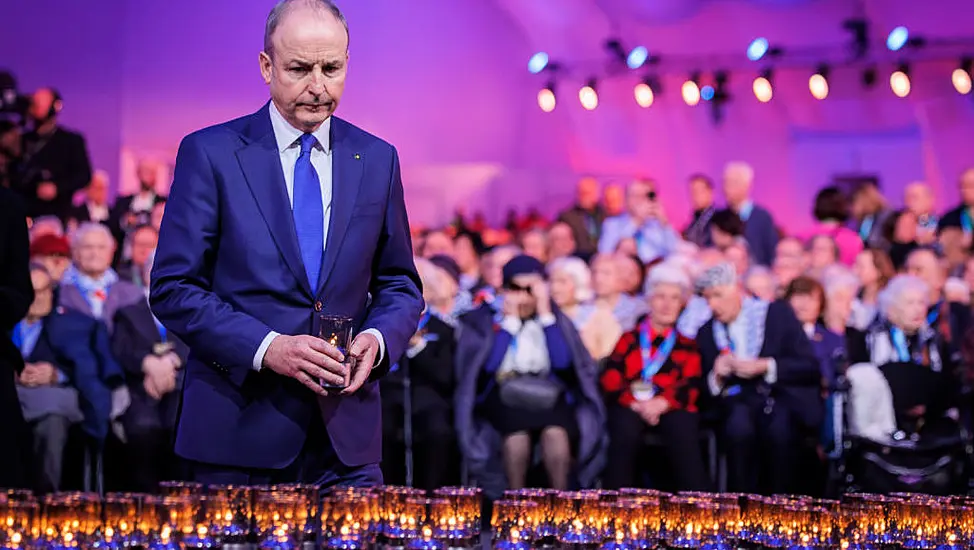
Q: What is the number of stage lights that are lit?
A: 13